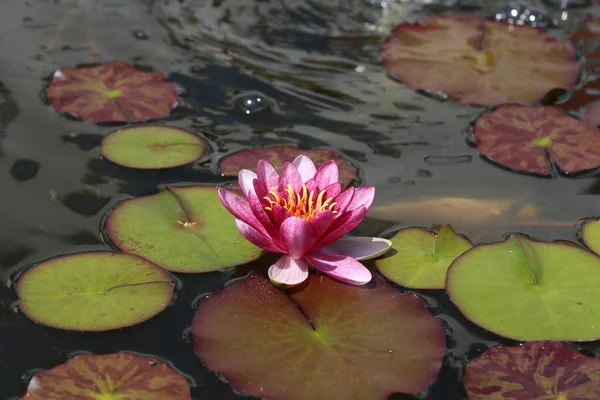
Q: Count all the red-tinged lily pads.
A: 7